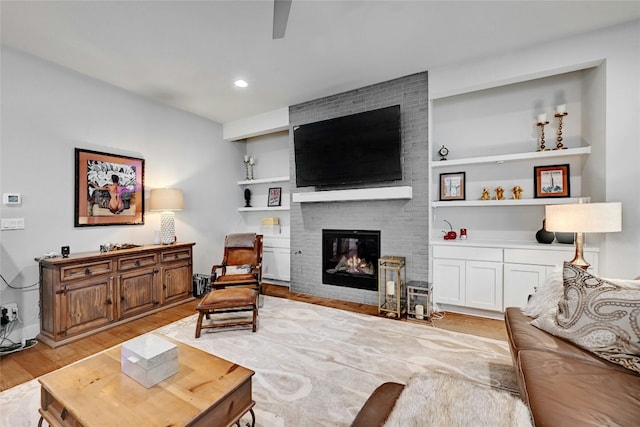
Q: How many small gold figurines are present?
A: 3